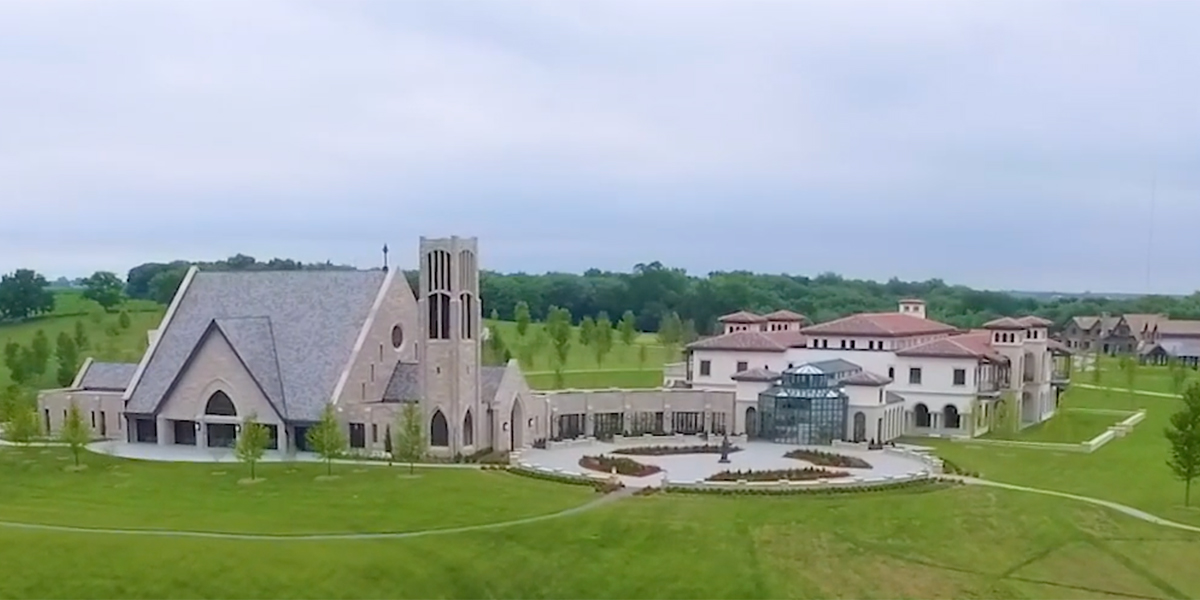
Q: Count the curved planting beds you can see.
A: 4